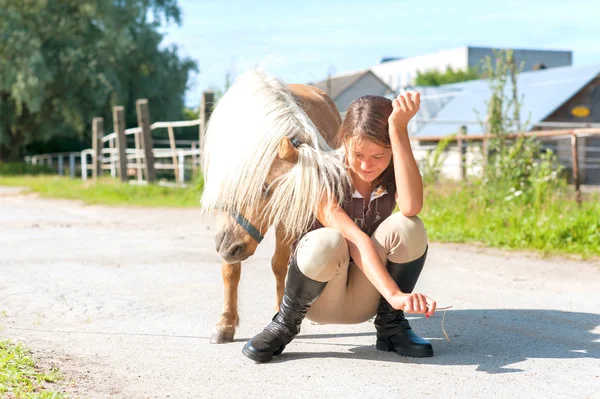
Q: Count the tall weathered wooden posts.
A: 4